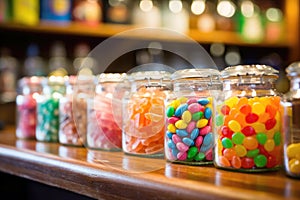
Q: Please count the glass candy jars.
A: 8